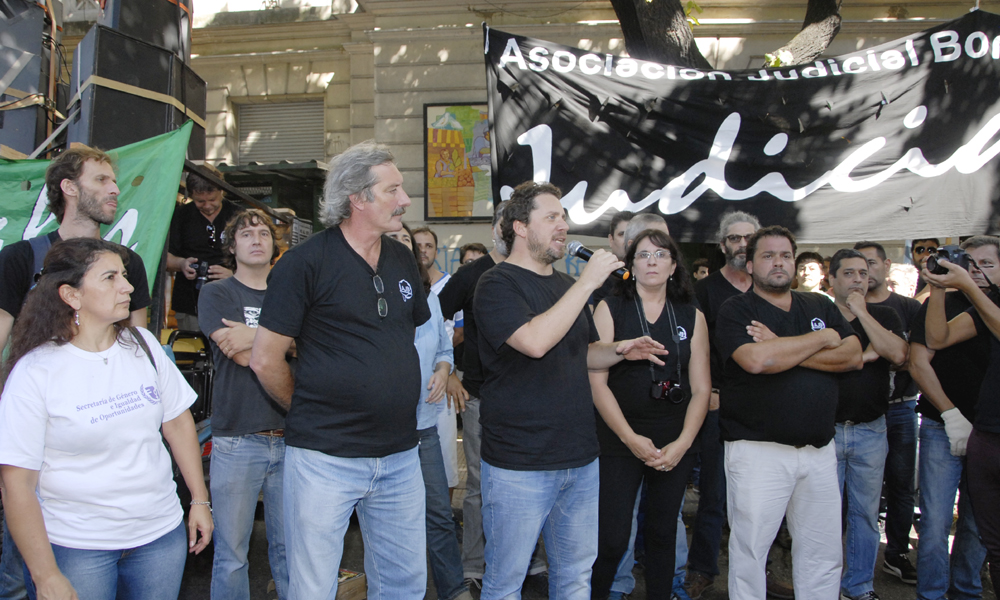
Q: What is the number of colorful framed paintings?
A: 1